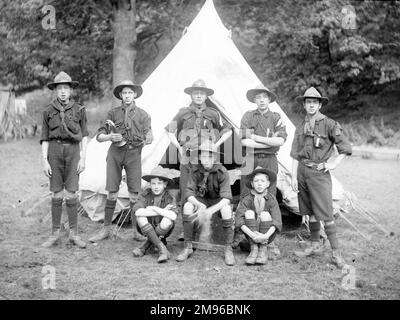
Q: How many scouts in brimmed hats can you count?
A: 8